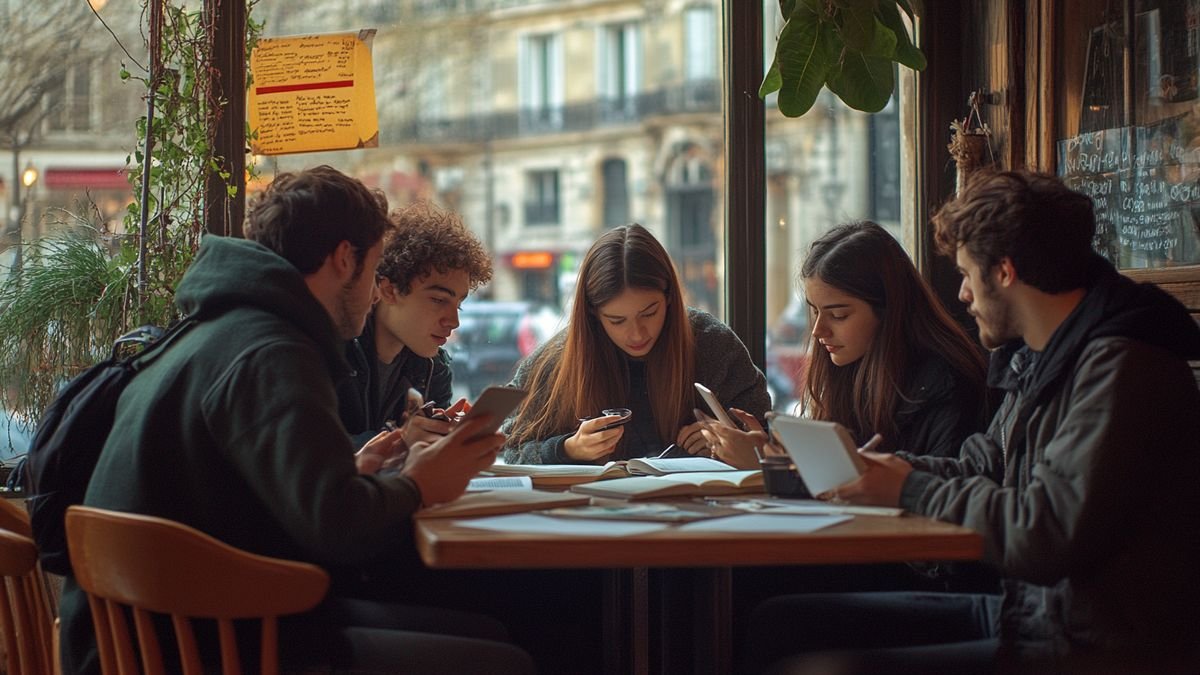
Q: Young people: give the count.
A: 5